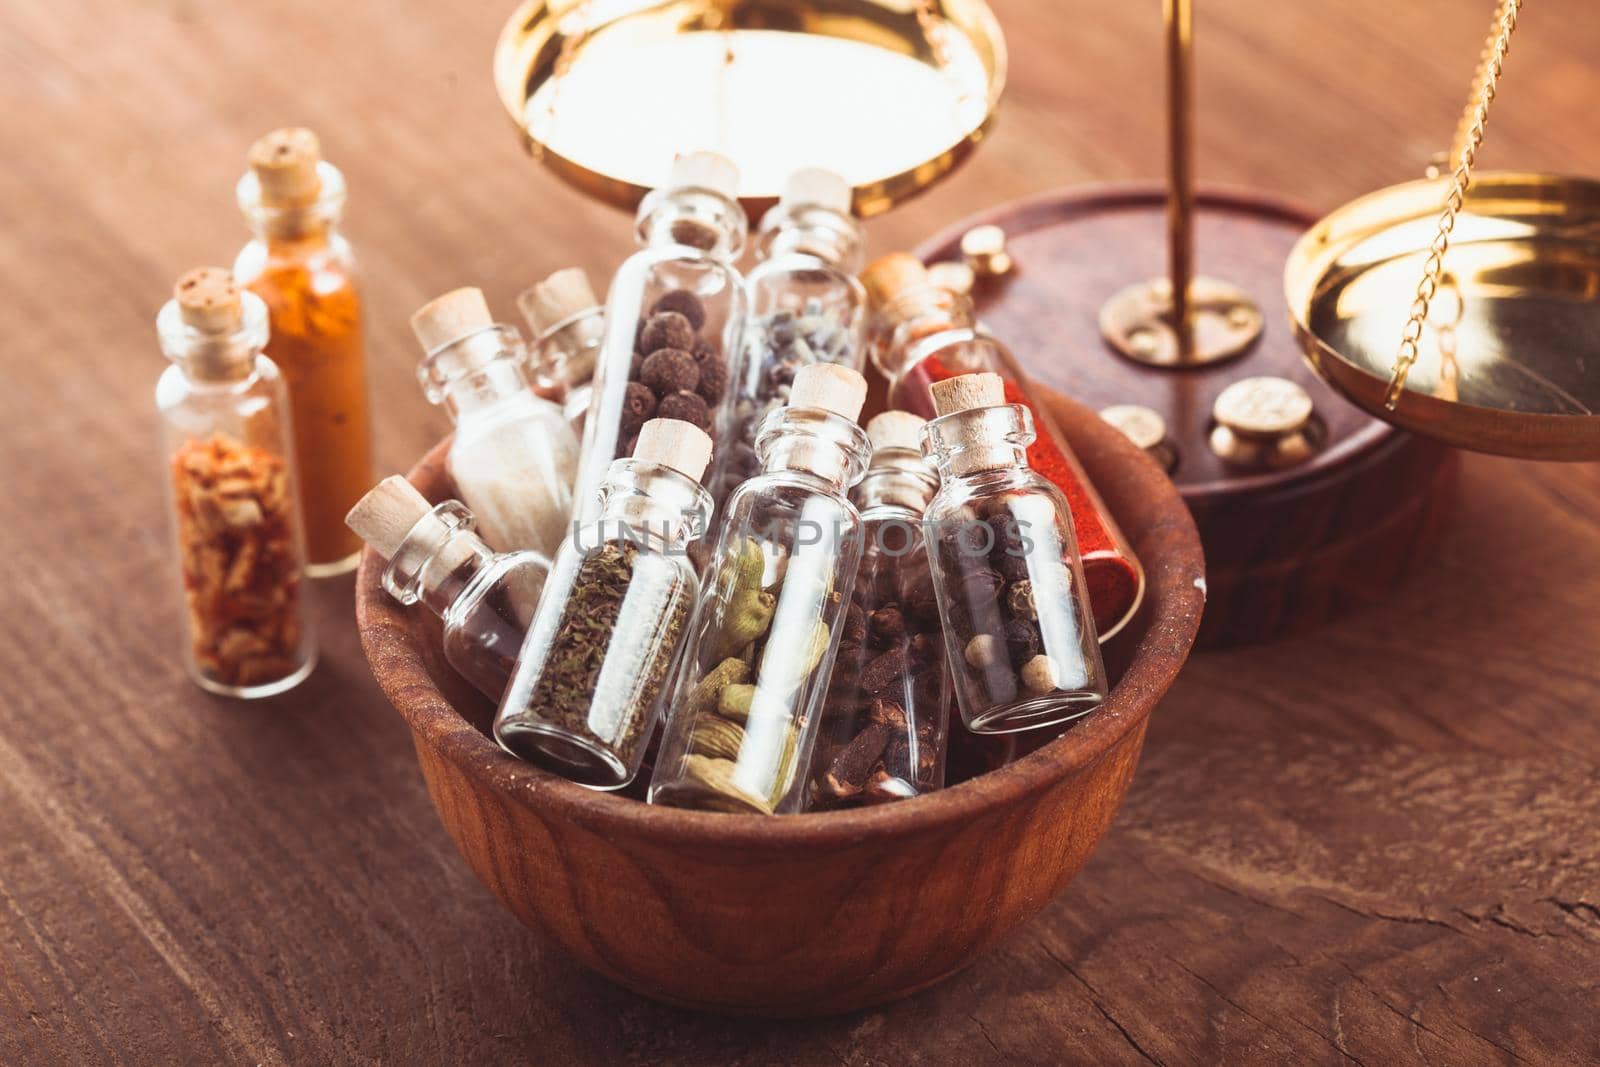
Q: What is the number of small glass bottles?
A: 12